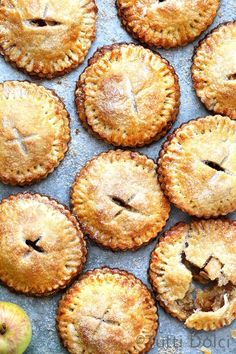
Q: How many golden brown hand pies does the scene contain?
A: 10